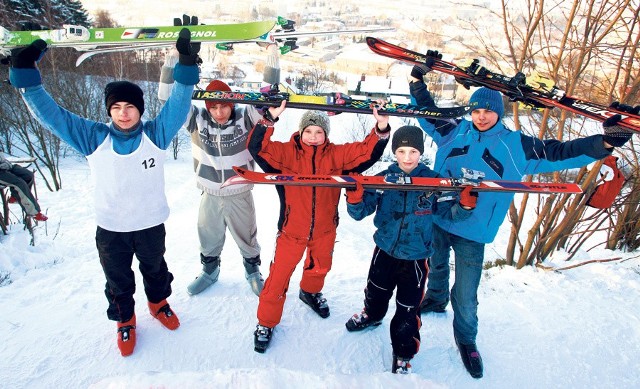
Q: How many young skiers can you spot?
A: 5